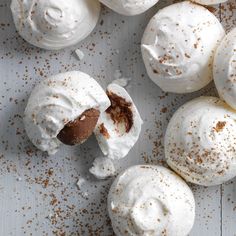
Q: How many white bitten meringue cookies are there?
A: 1